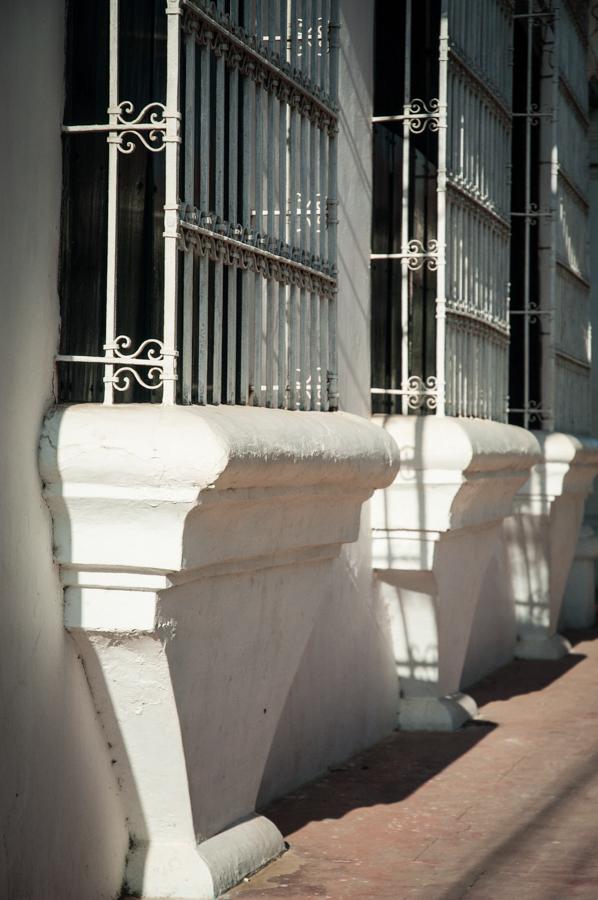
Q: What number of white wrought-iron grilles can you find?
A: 3